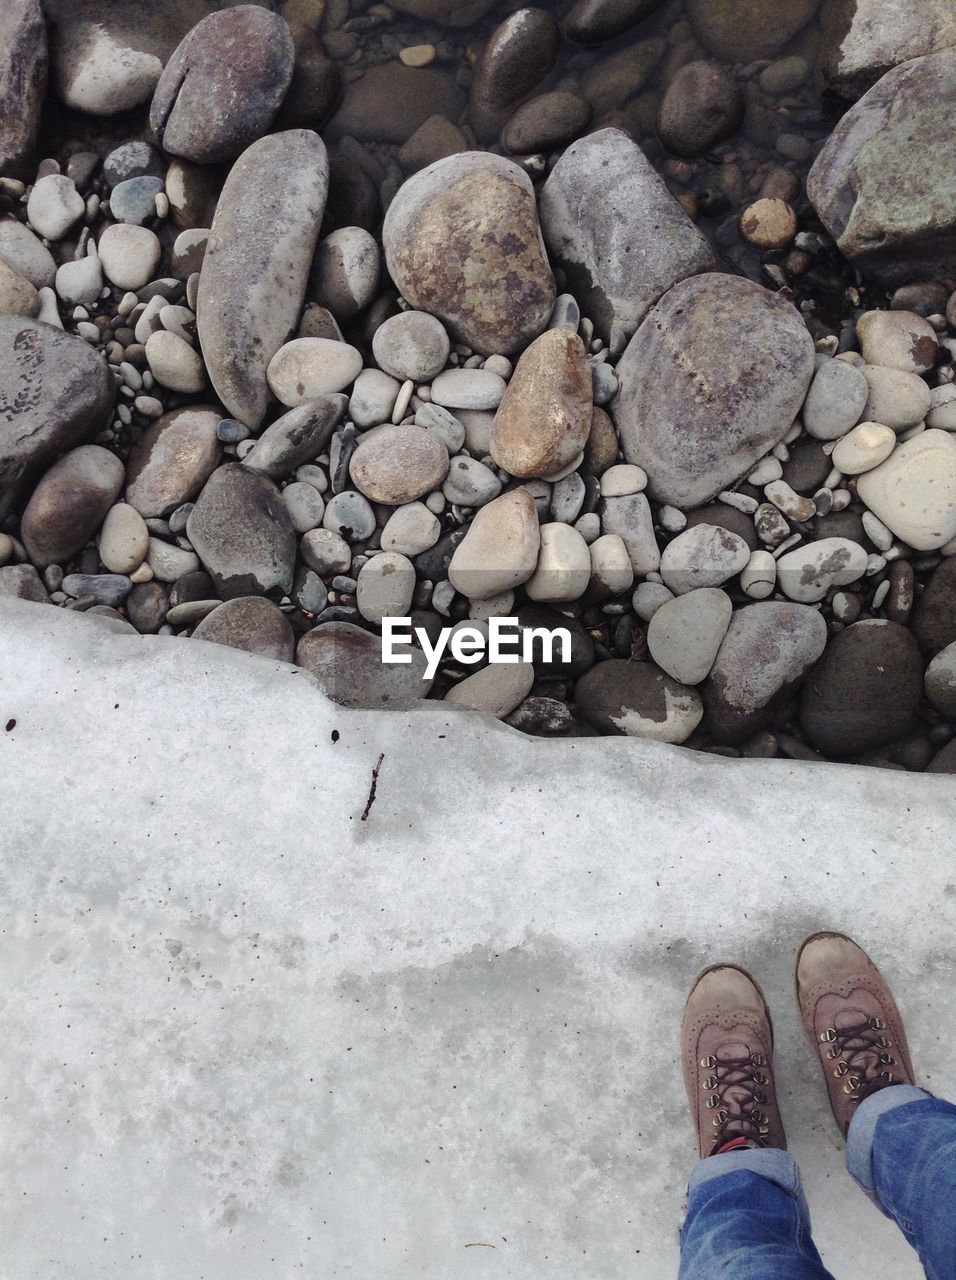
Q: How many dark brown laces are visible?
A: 2